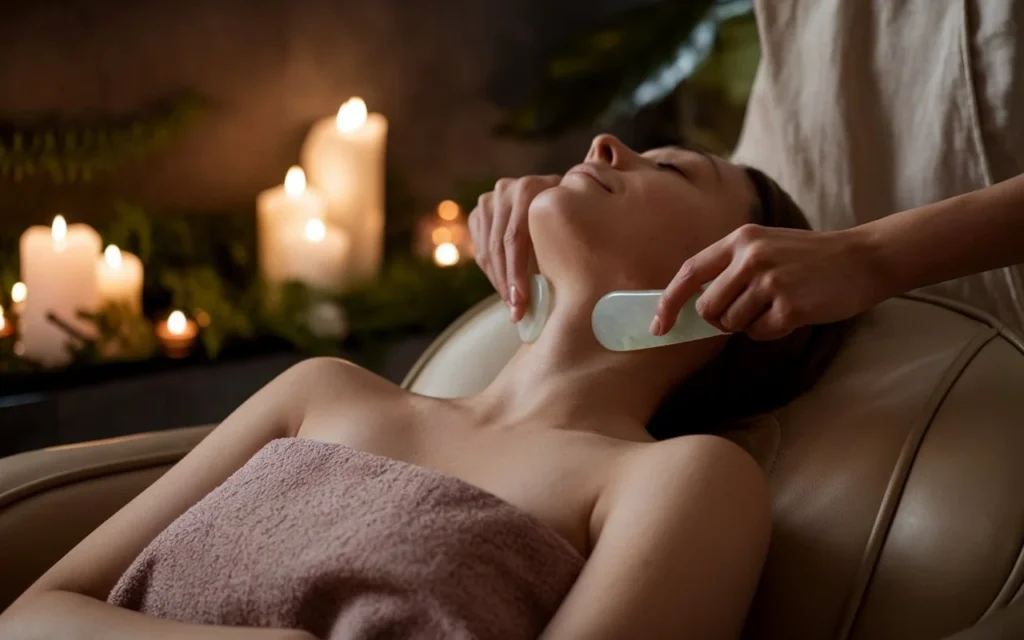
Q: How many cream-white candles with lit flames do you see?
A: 5